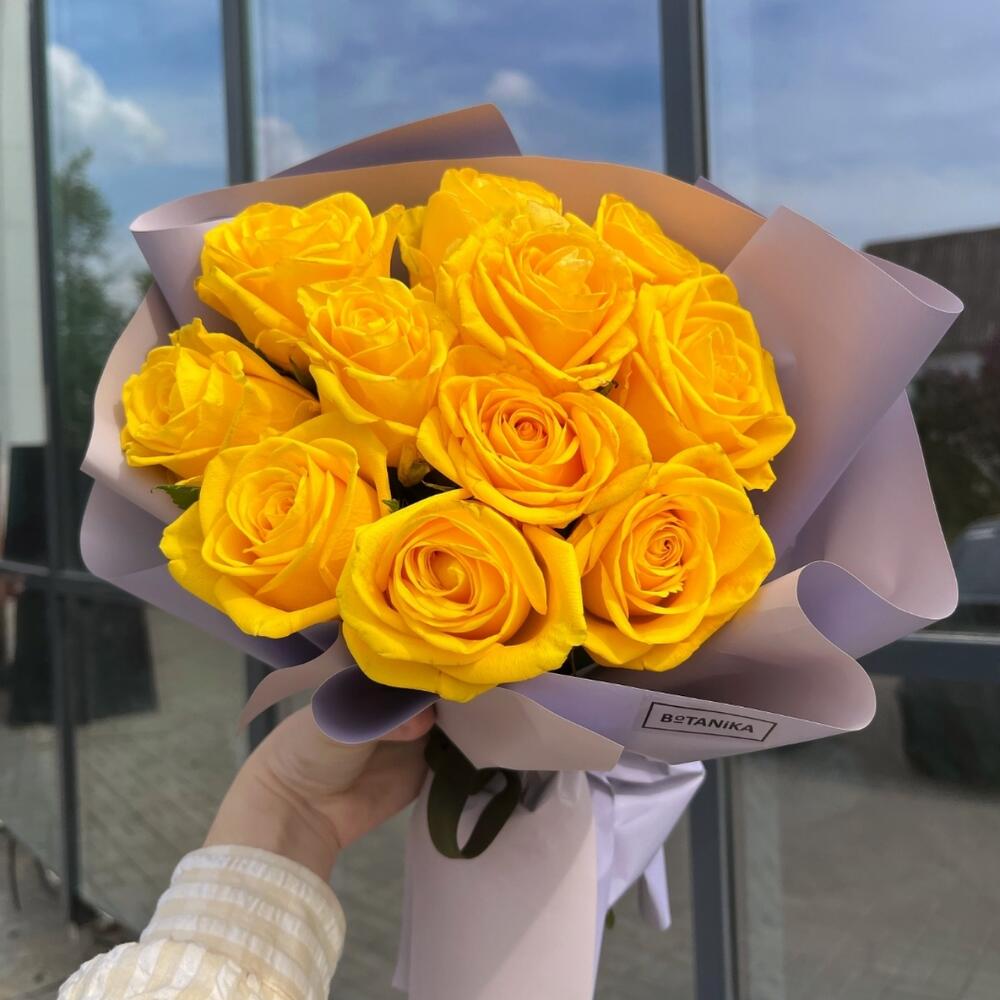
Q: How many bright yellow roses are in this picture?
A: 11